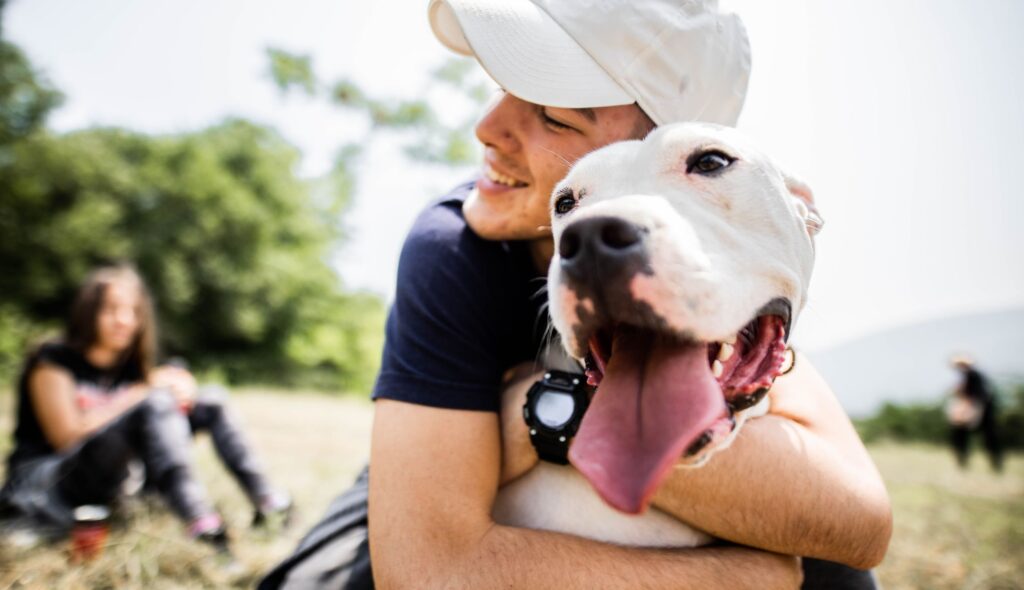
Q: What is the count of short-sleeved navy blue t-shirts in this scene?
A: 1